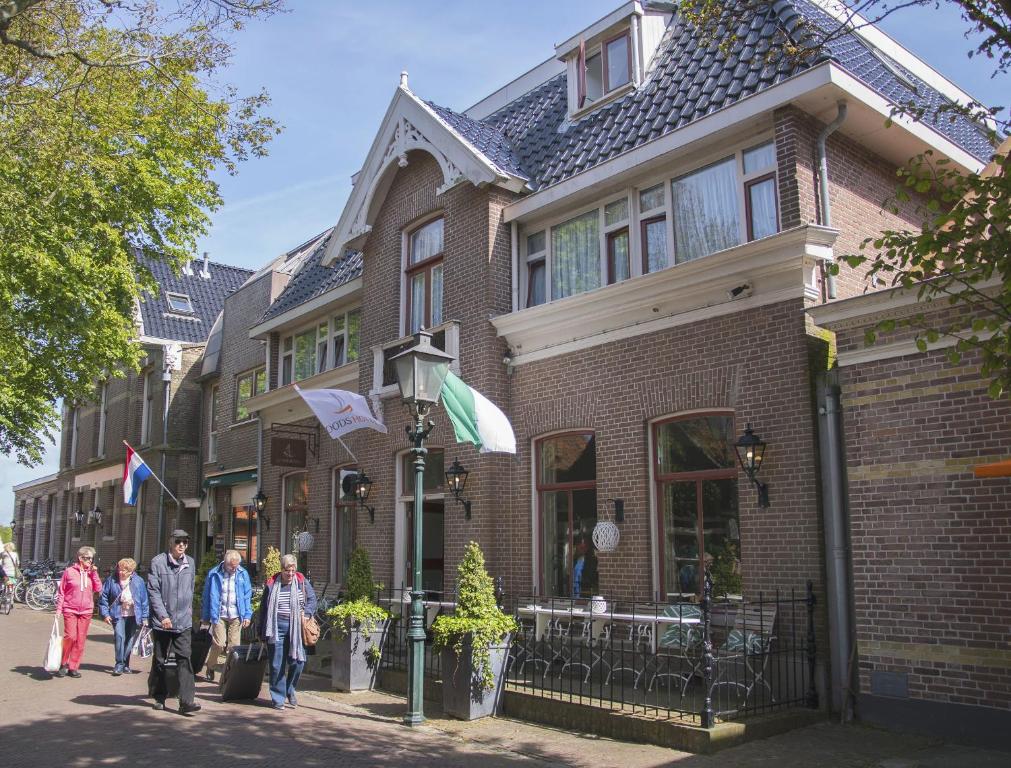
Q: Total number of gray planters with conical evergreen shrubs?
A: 2